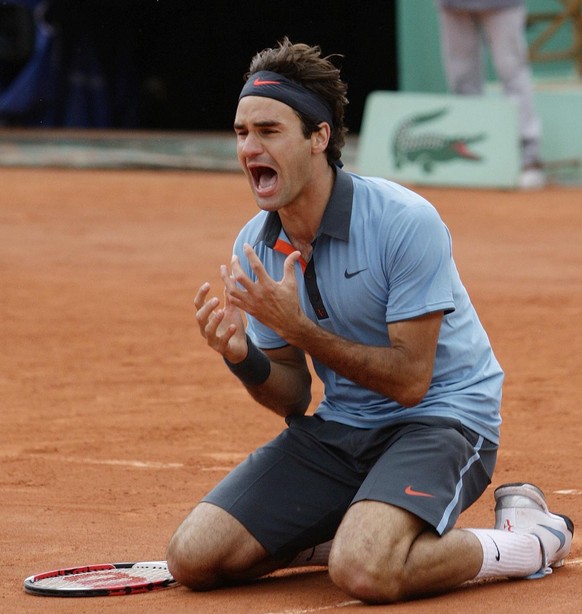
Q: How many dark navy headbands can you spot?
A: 1